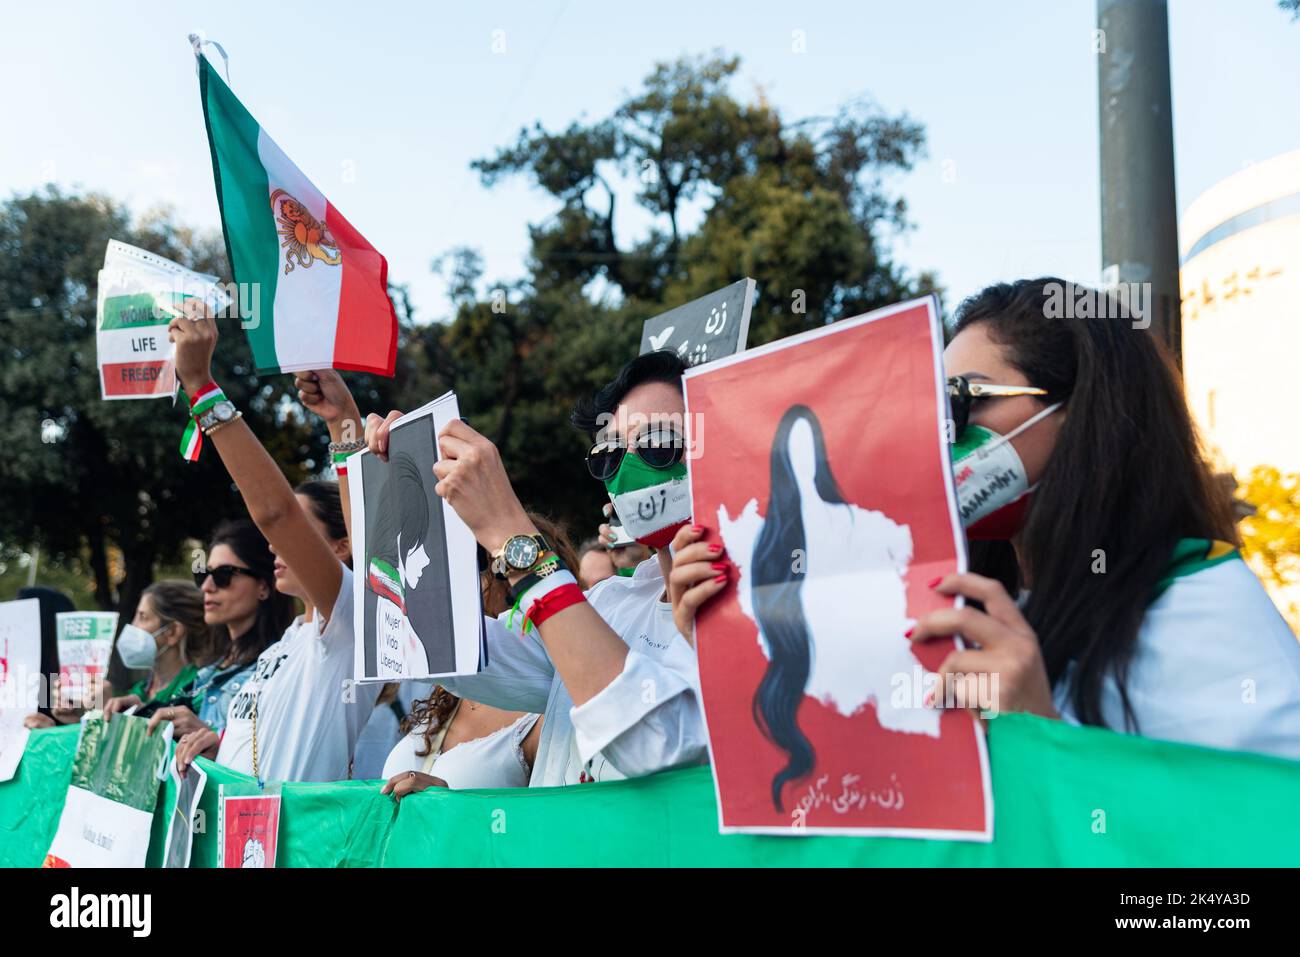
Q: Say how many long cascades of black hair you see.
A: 2